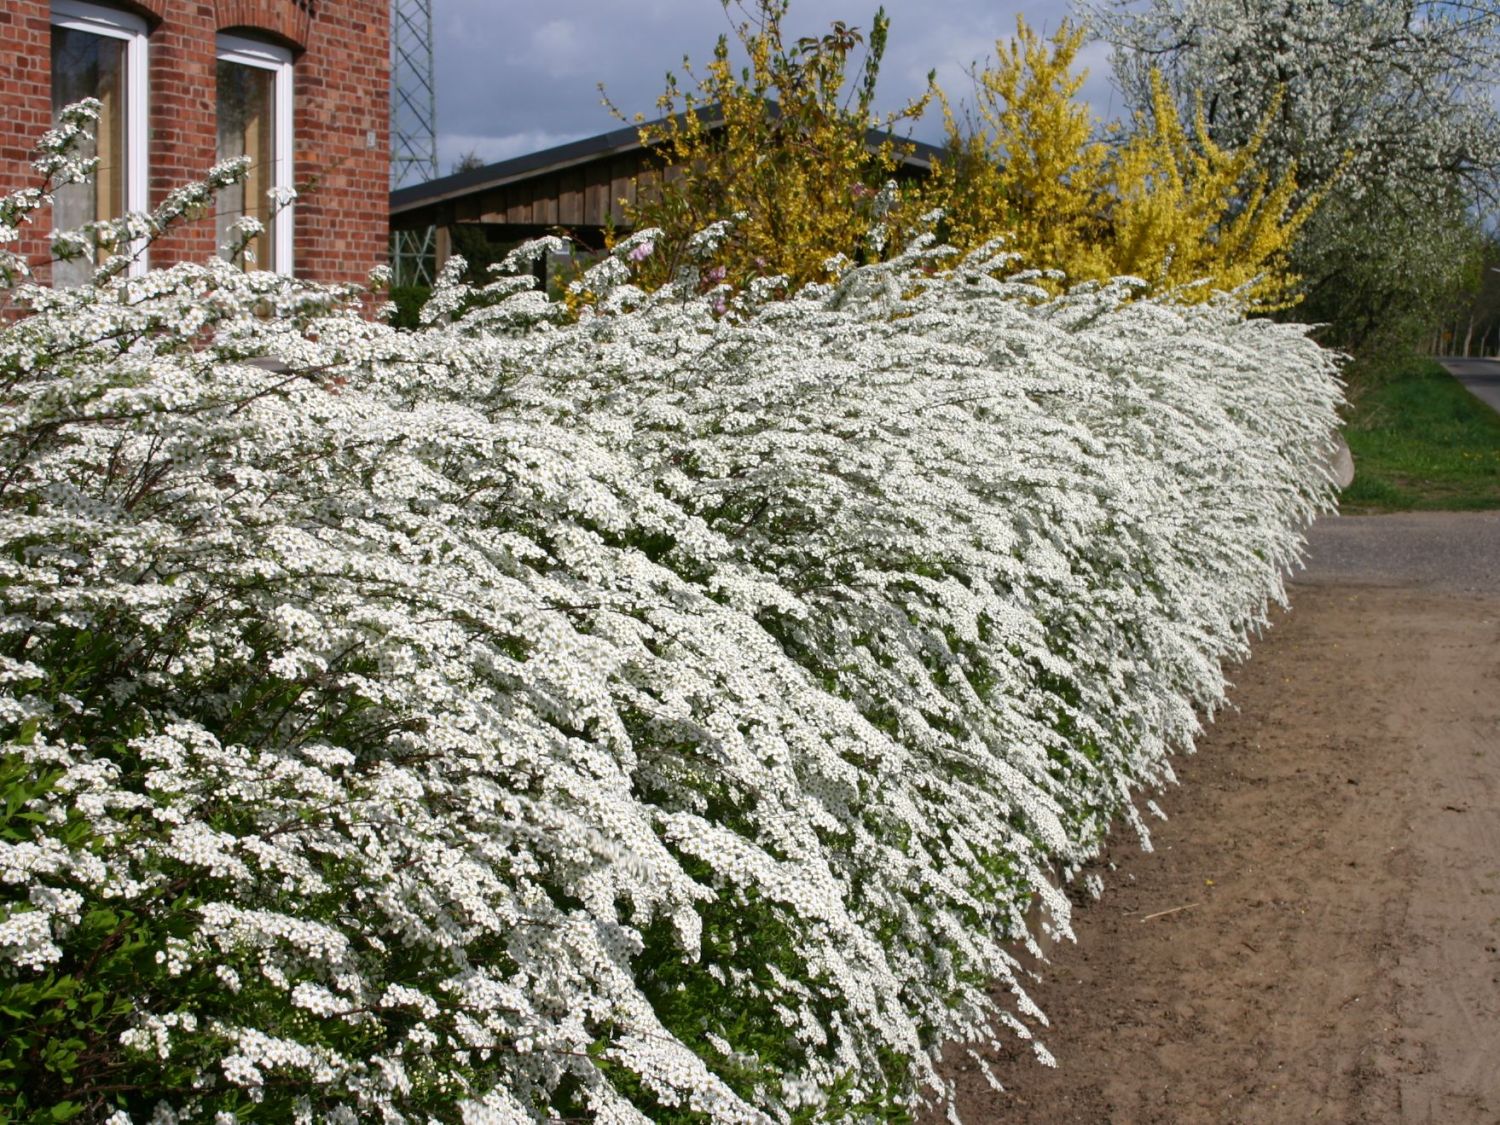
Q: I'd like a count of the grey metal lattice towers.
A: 1